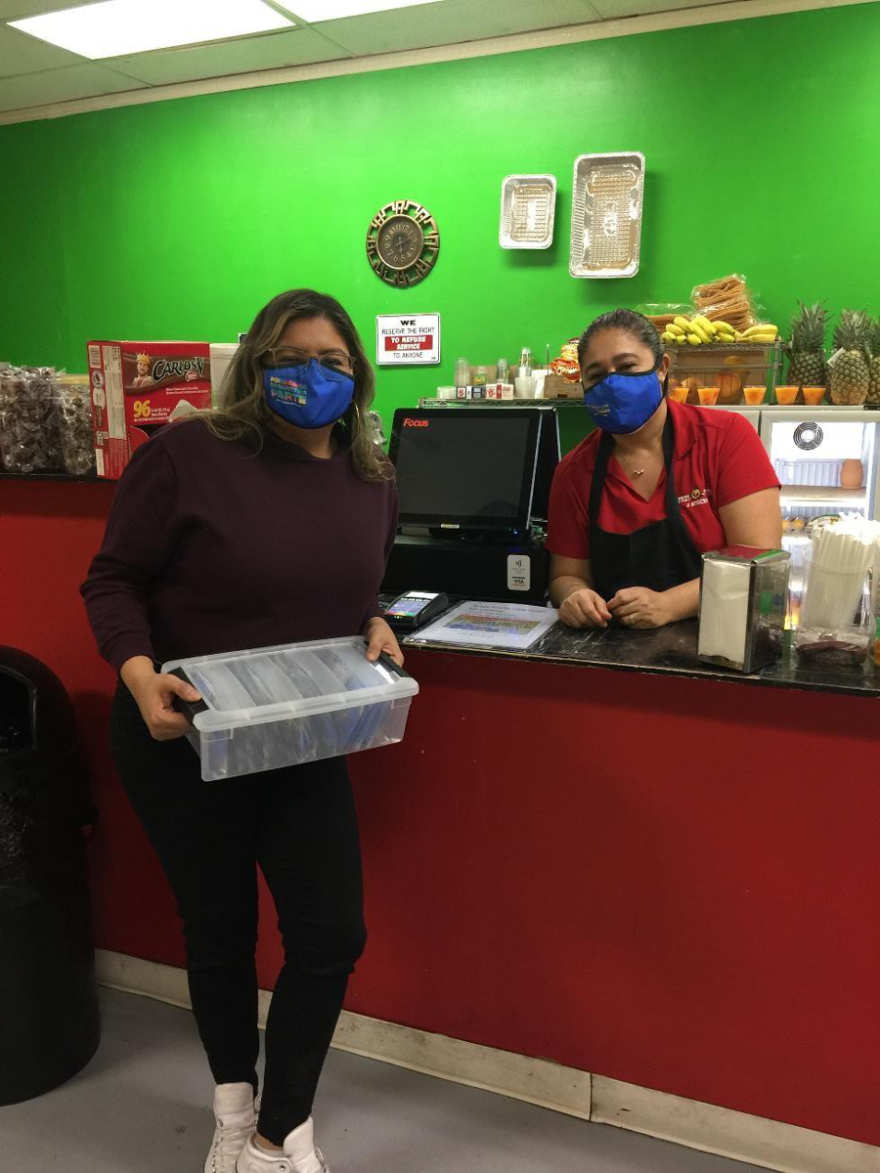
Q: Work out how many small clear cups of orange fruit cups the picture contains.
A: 5